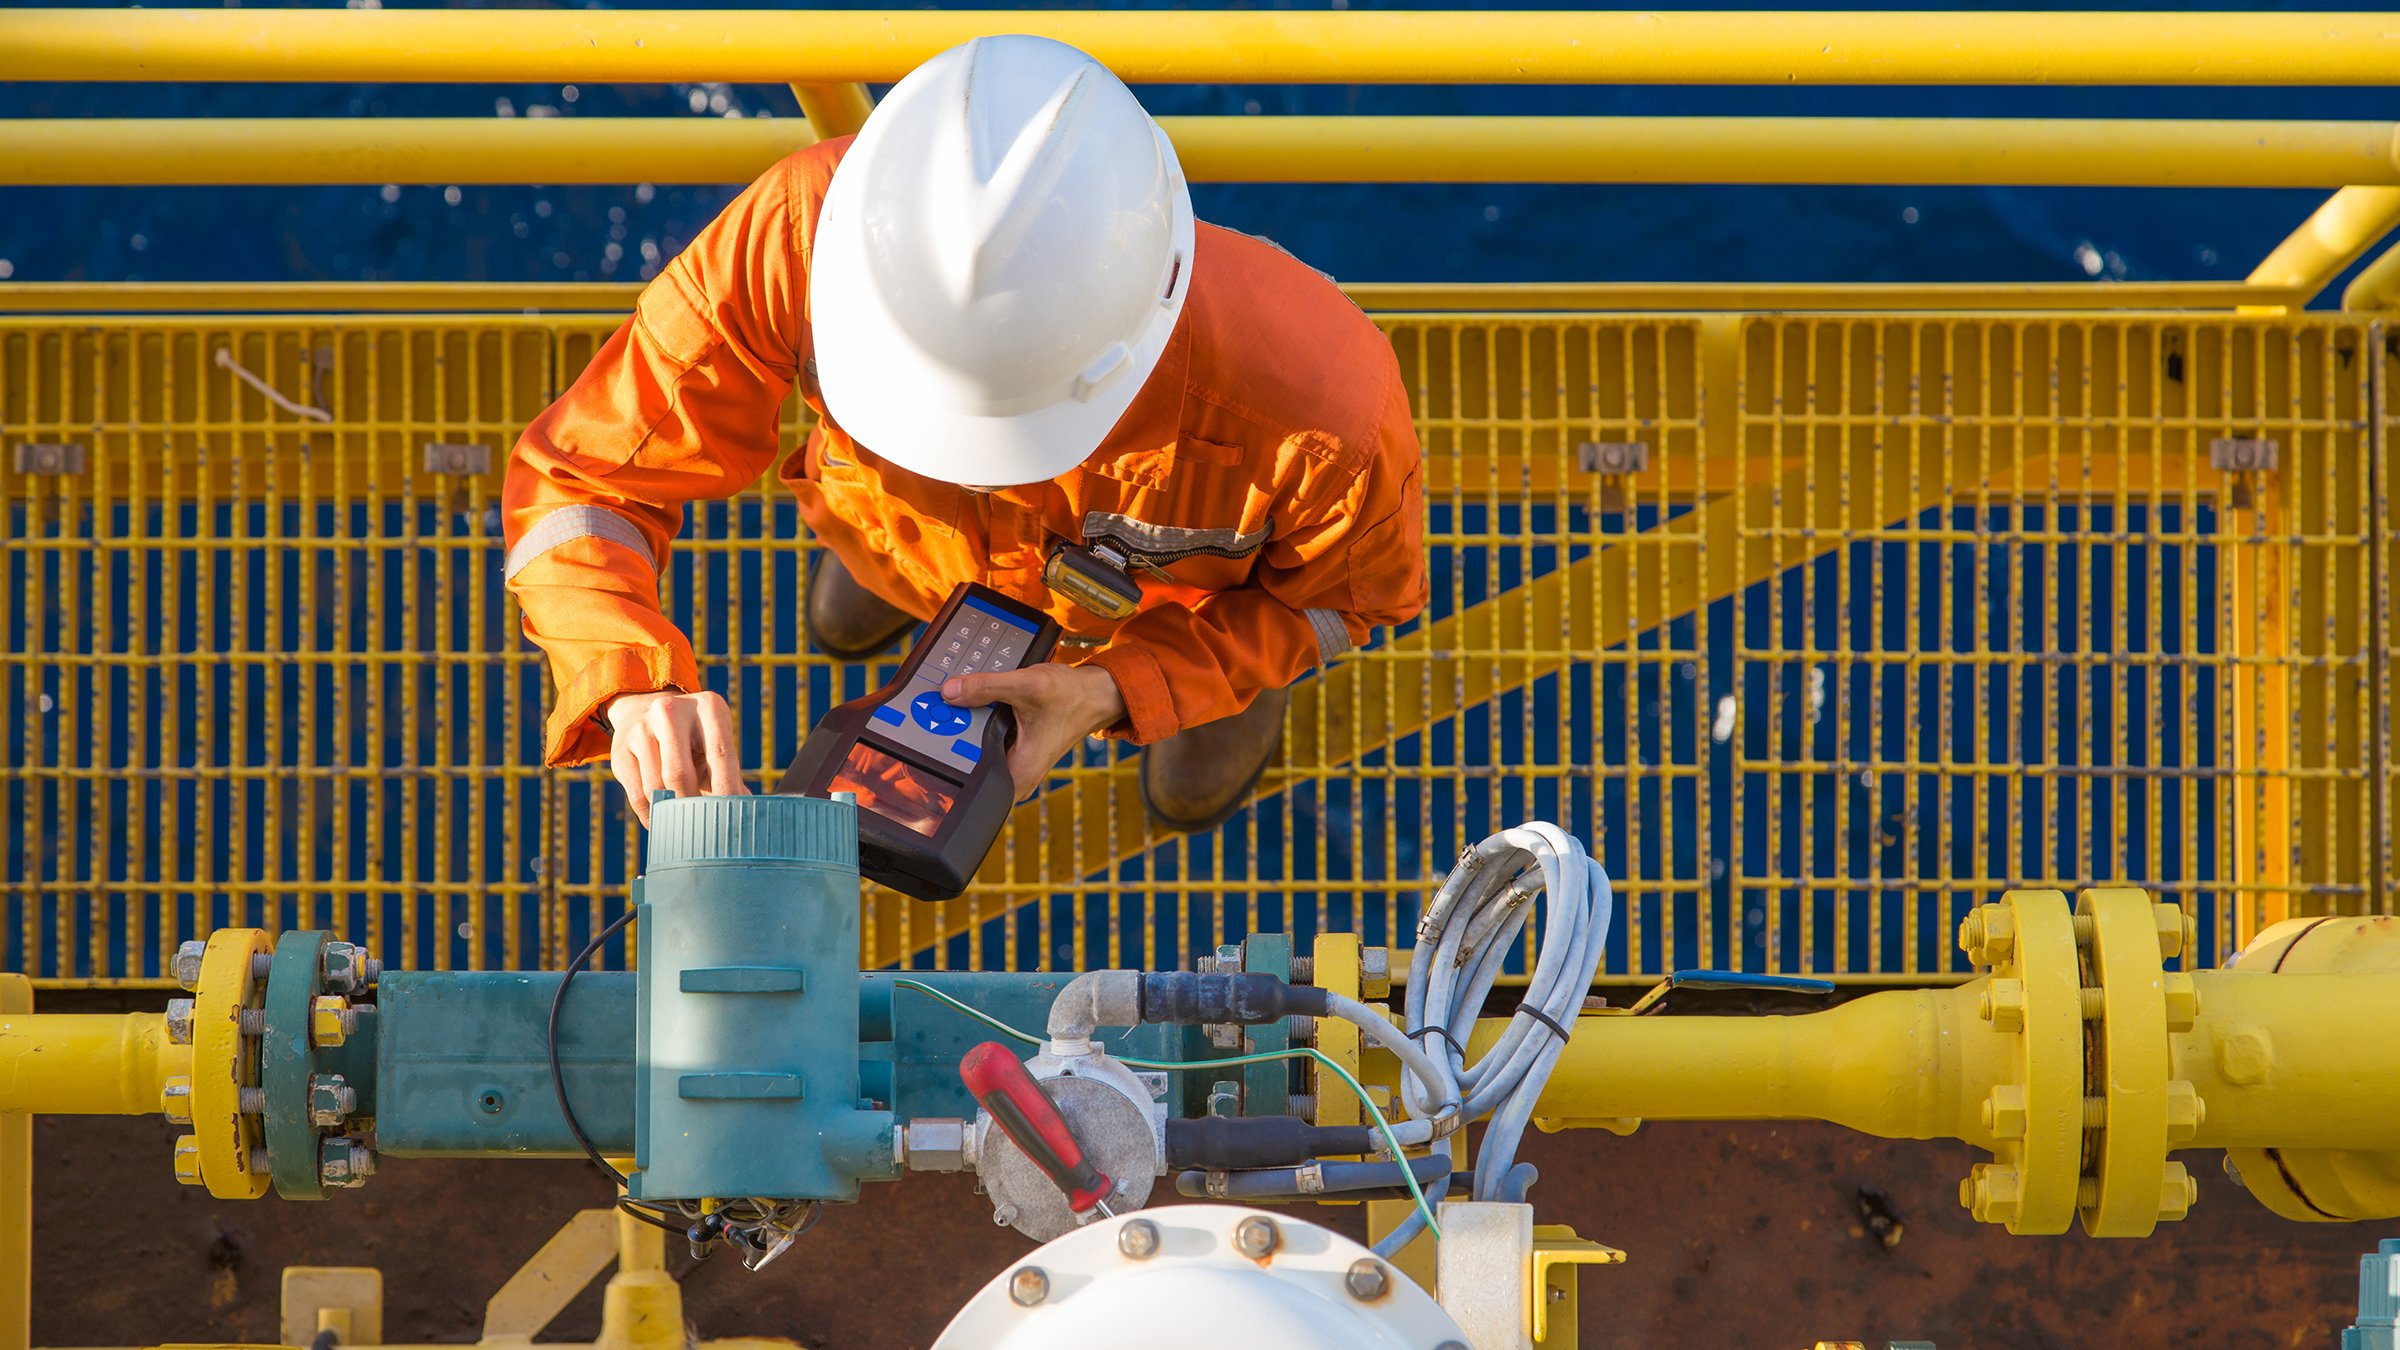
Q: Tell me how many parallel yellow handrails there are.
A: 2